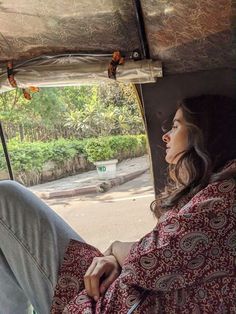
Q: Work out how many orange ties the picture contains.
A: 2